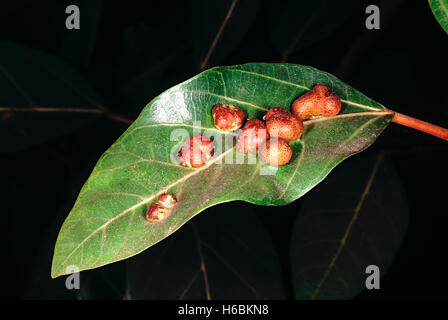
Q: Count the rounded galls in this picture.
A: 8